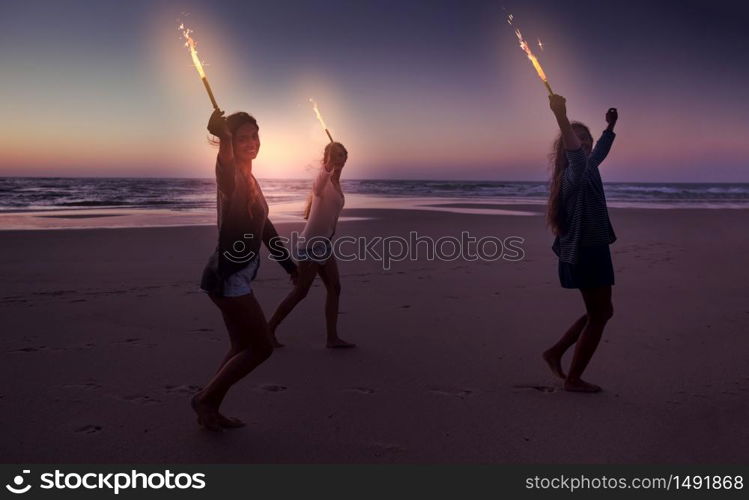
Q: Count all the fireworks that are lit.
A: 3